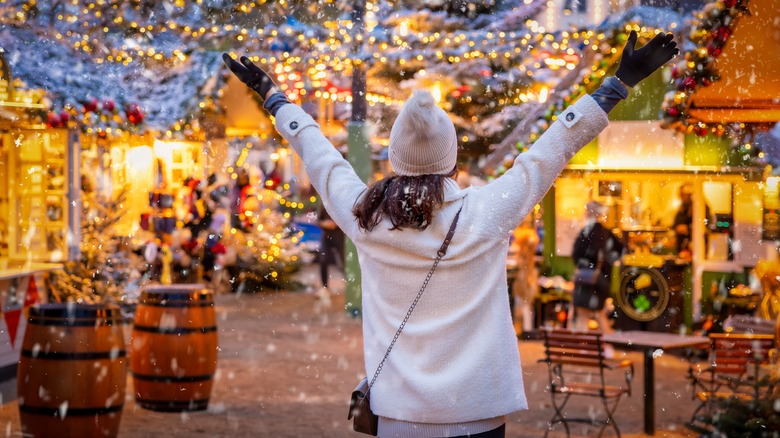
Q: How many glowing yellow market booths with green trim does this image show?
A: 1